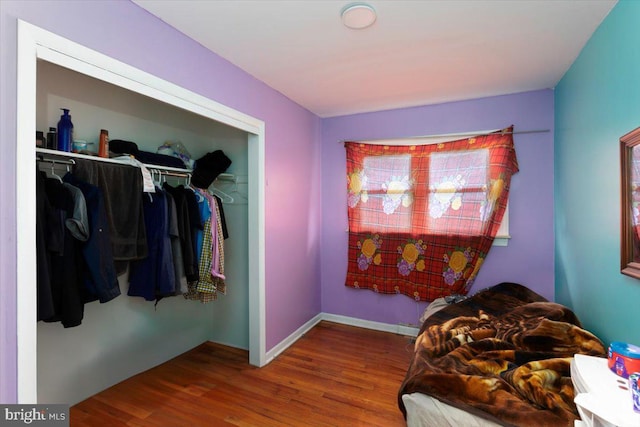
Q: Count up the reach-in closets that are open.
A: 1